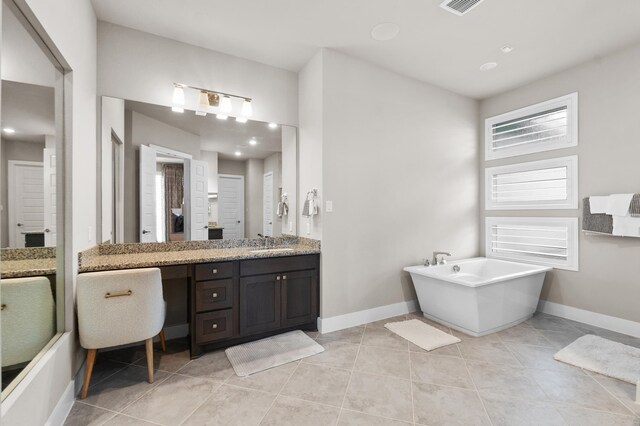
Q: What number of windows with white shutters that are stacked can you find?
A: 3